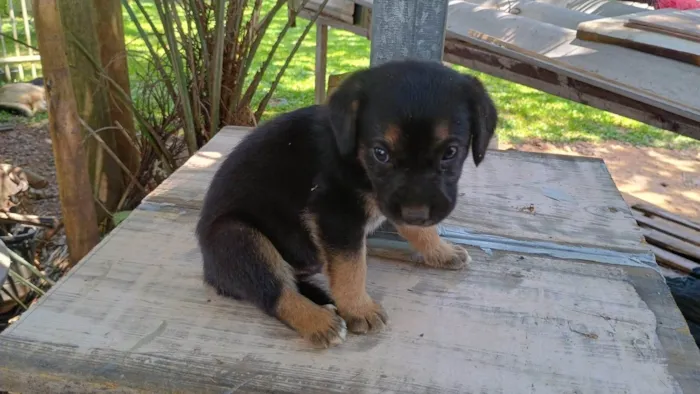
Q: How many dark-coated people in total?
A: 0